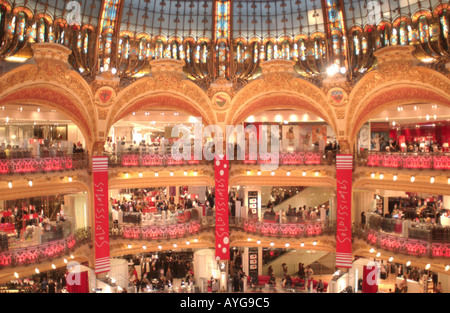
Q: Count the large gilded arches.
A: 4